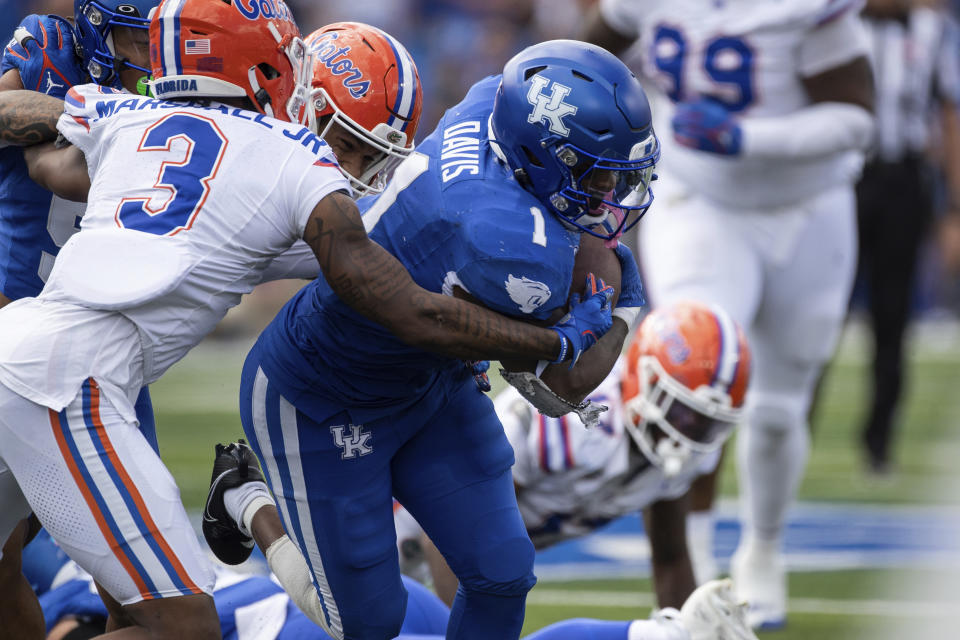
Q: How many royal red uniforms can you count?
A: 0